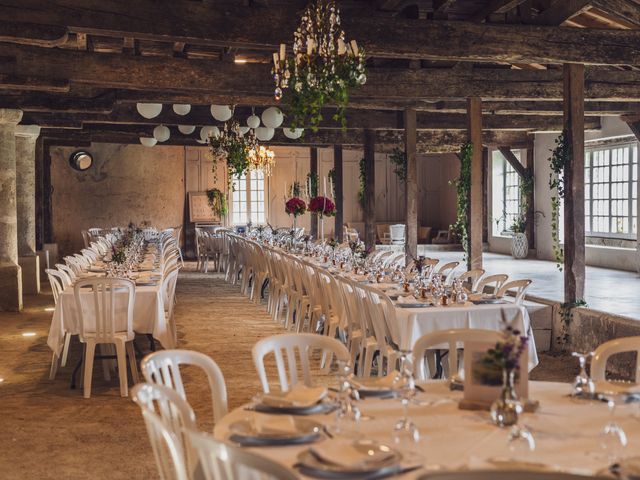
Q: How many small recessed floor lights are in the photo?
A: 3